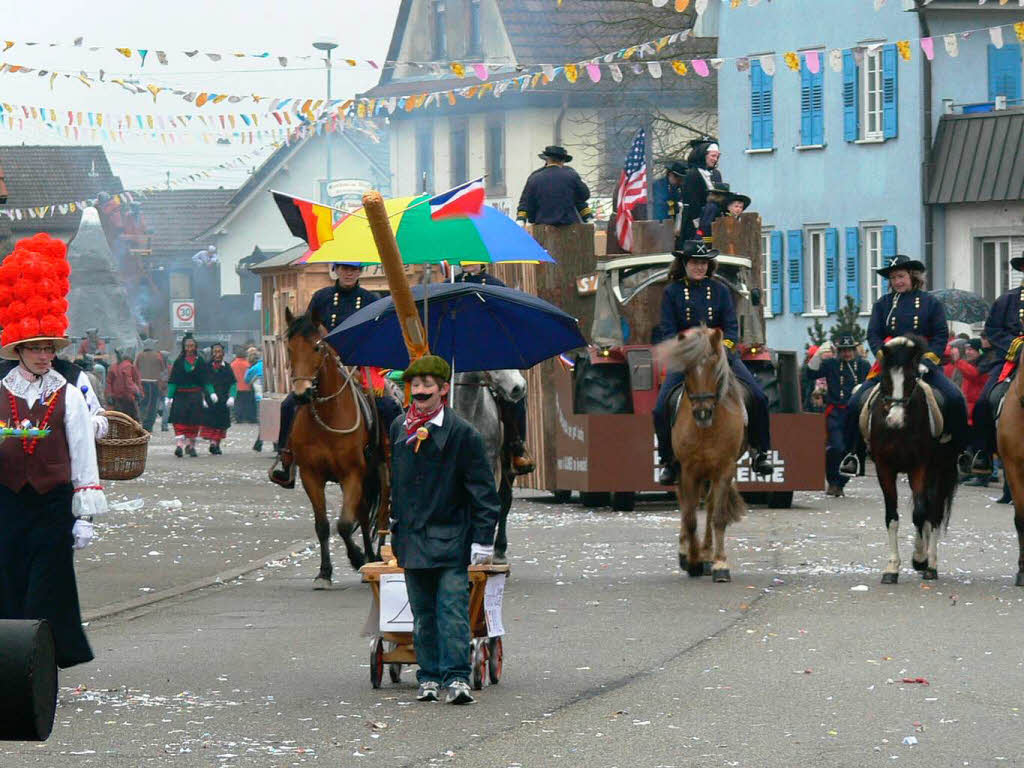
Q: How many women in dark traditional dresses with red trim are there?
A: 2